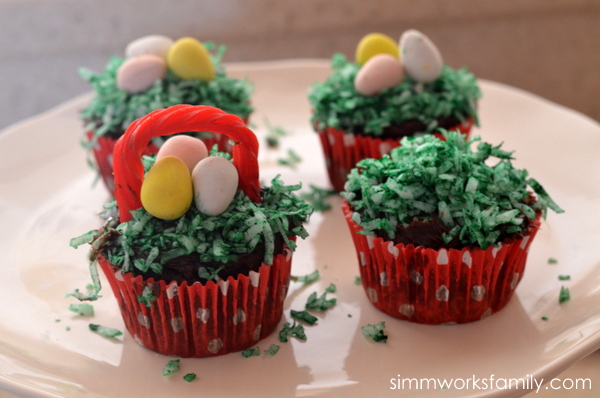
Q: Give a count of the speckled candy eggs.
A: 9